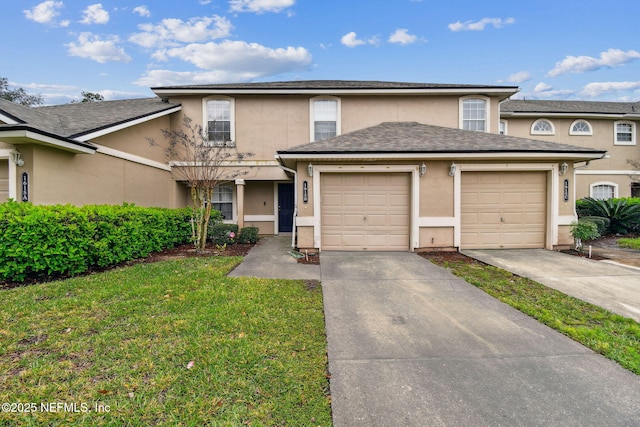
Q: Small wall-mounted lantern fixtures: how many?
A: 5